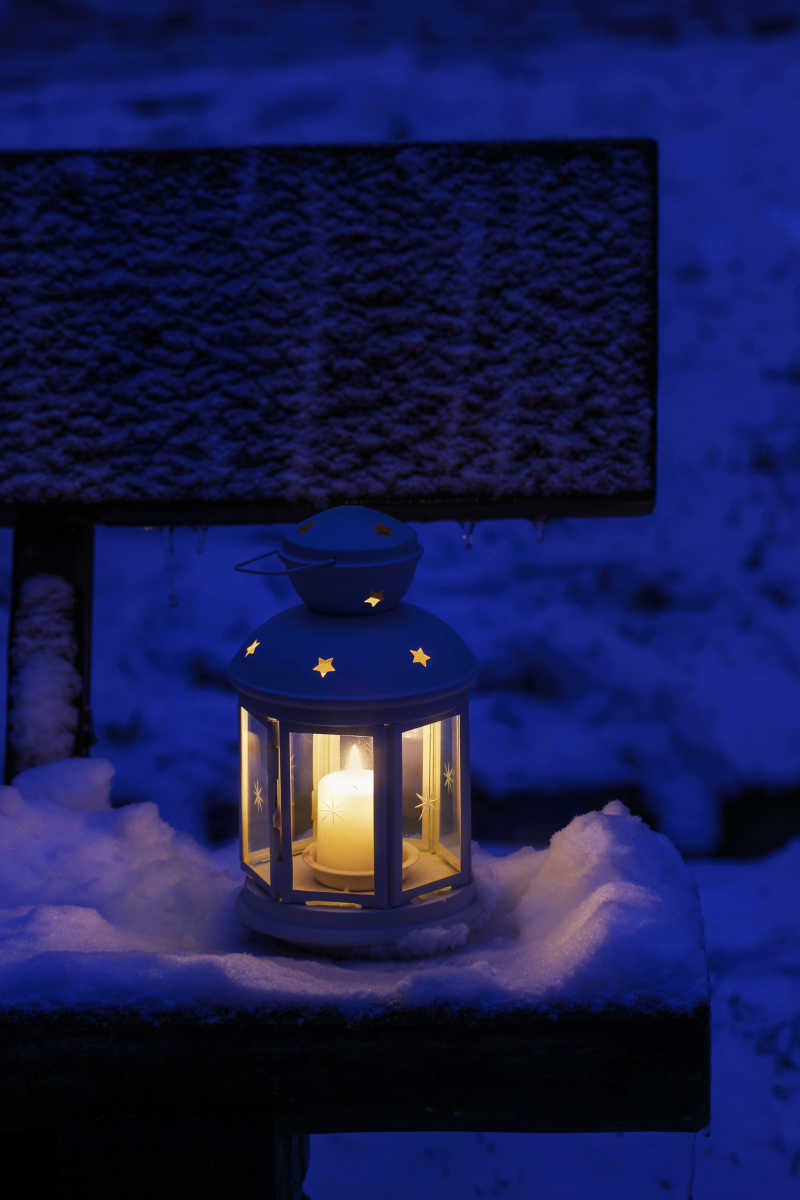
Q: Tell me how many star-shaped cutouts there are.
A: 6